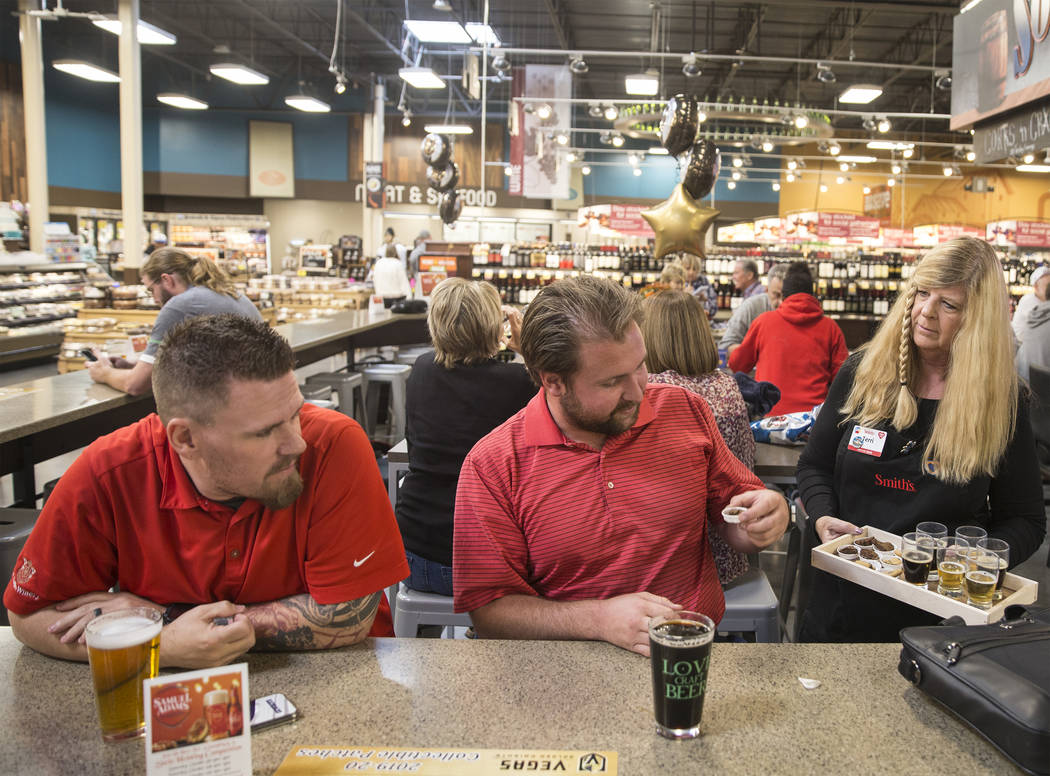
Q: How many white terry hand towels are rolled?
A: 0